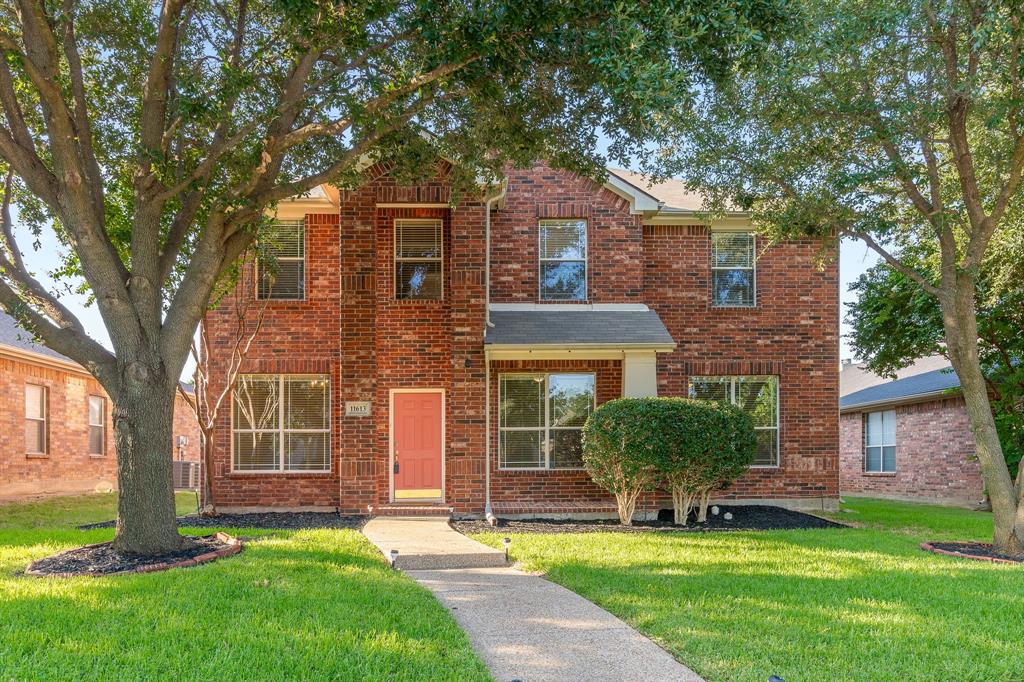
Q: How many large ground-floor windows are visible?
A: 3